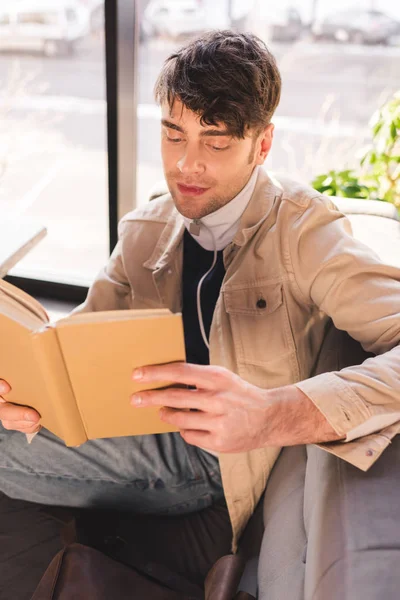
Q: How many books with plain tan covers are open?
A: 1